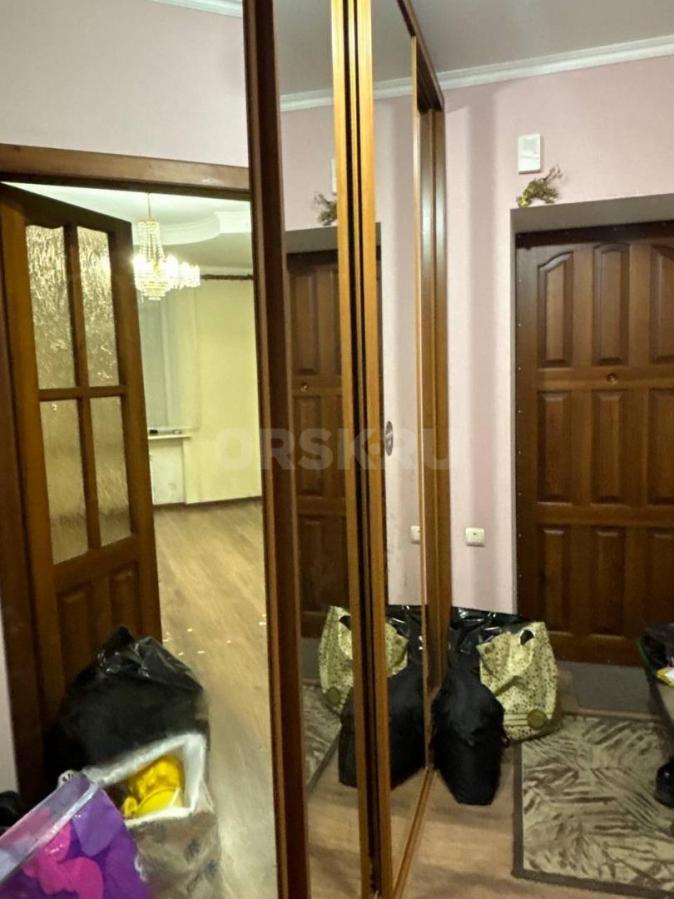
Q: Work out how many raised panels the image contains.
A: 11